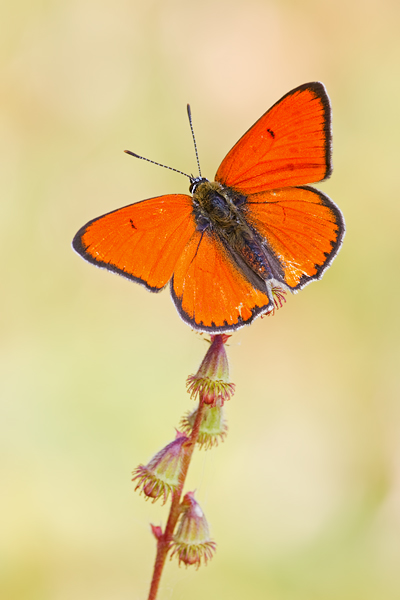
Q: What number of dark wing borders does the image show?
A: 4